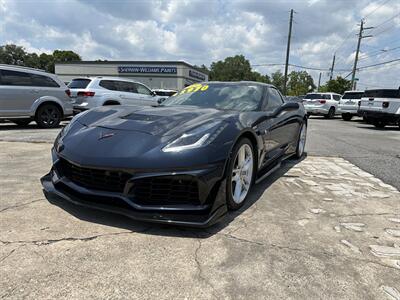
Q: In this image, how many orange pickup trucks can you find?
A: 0